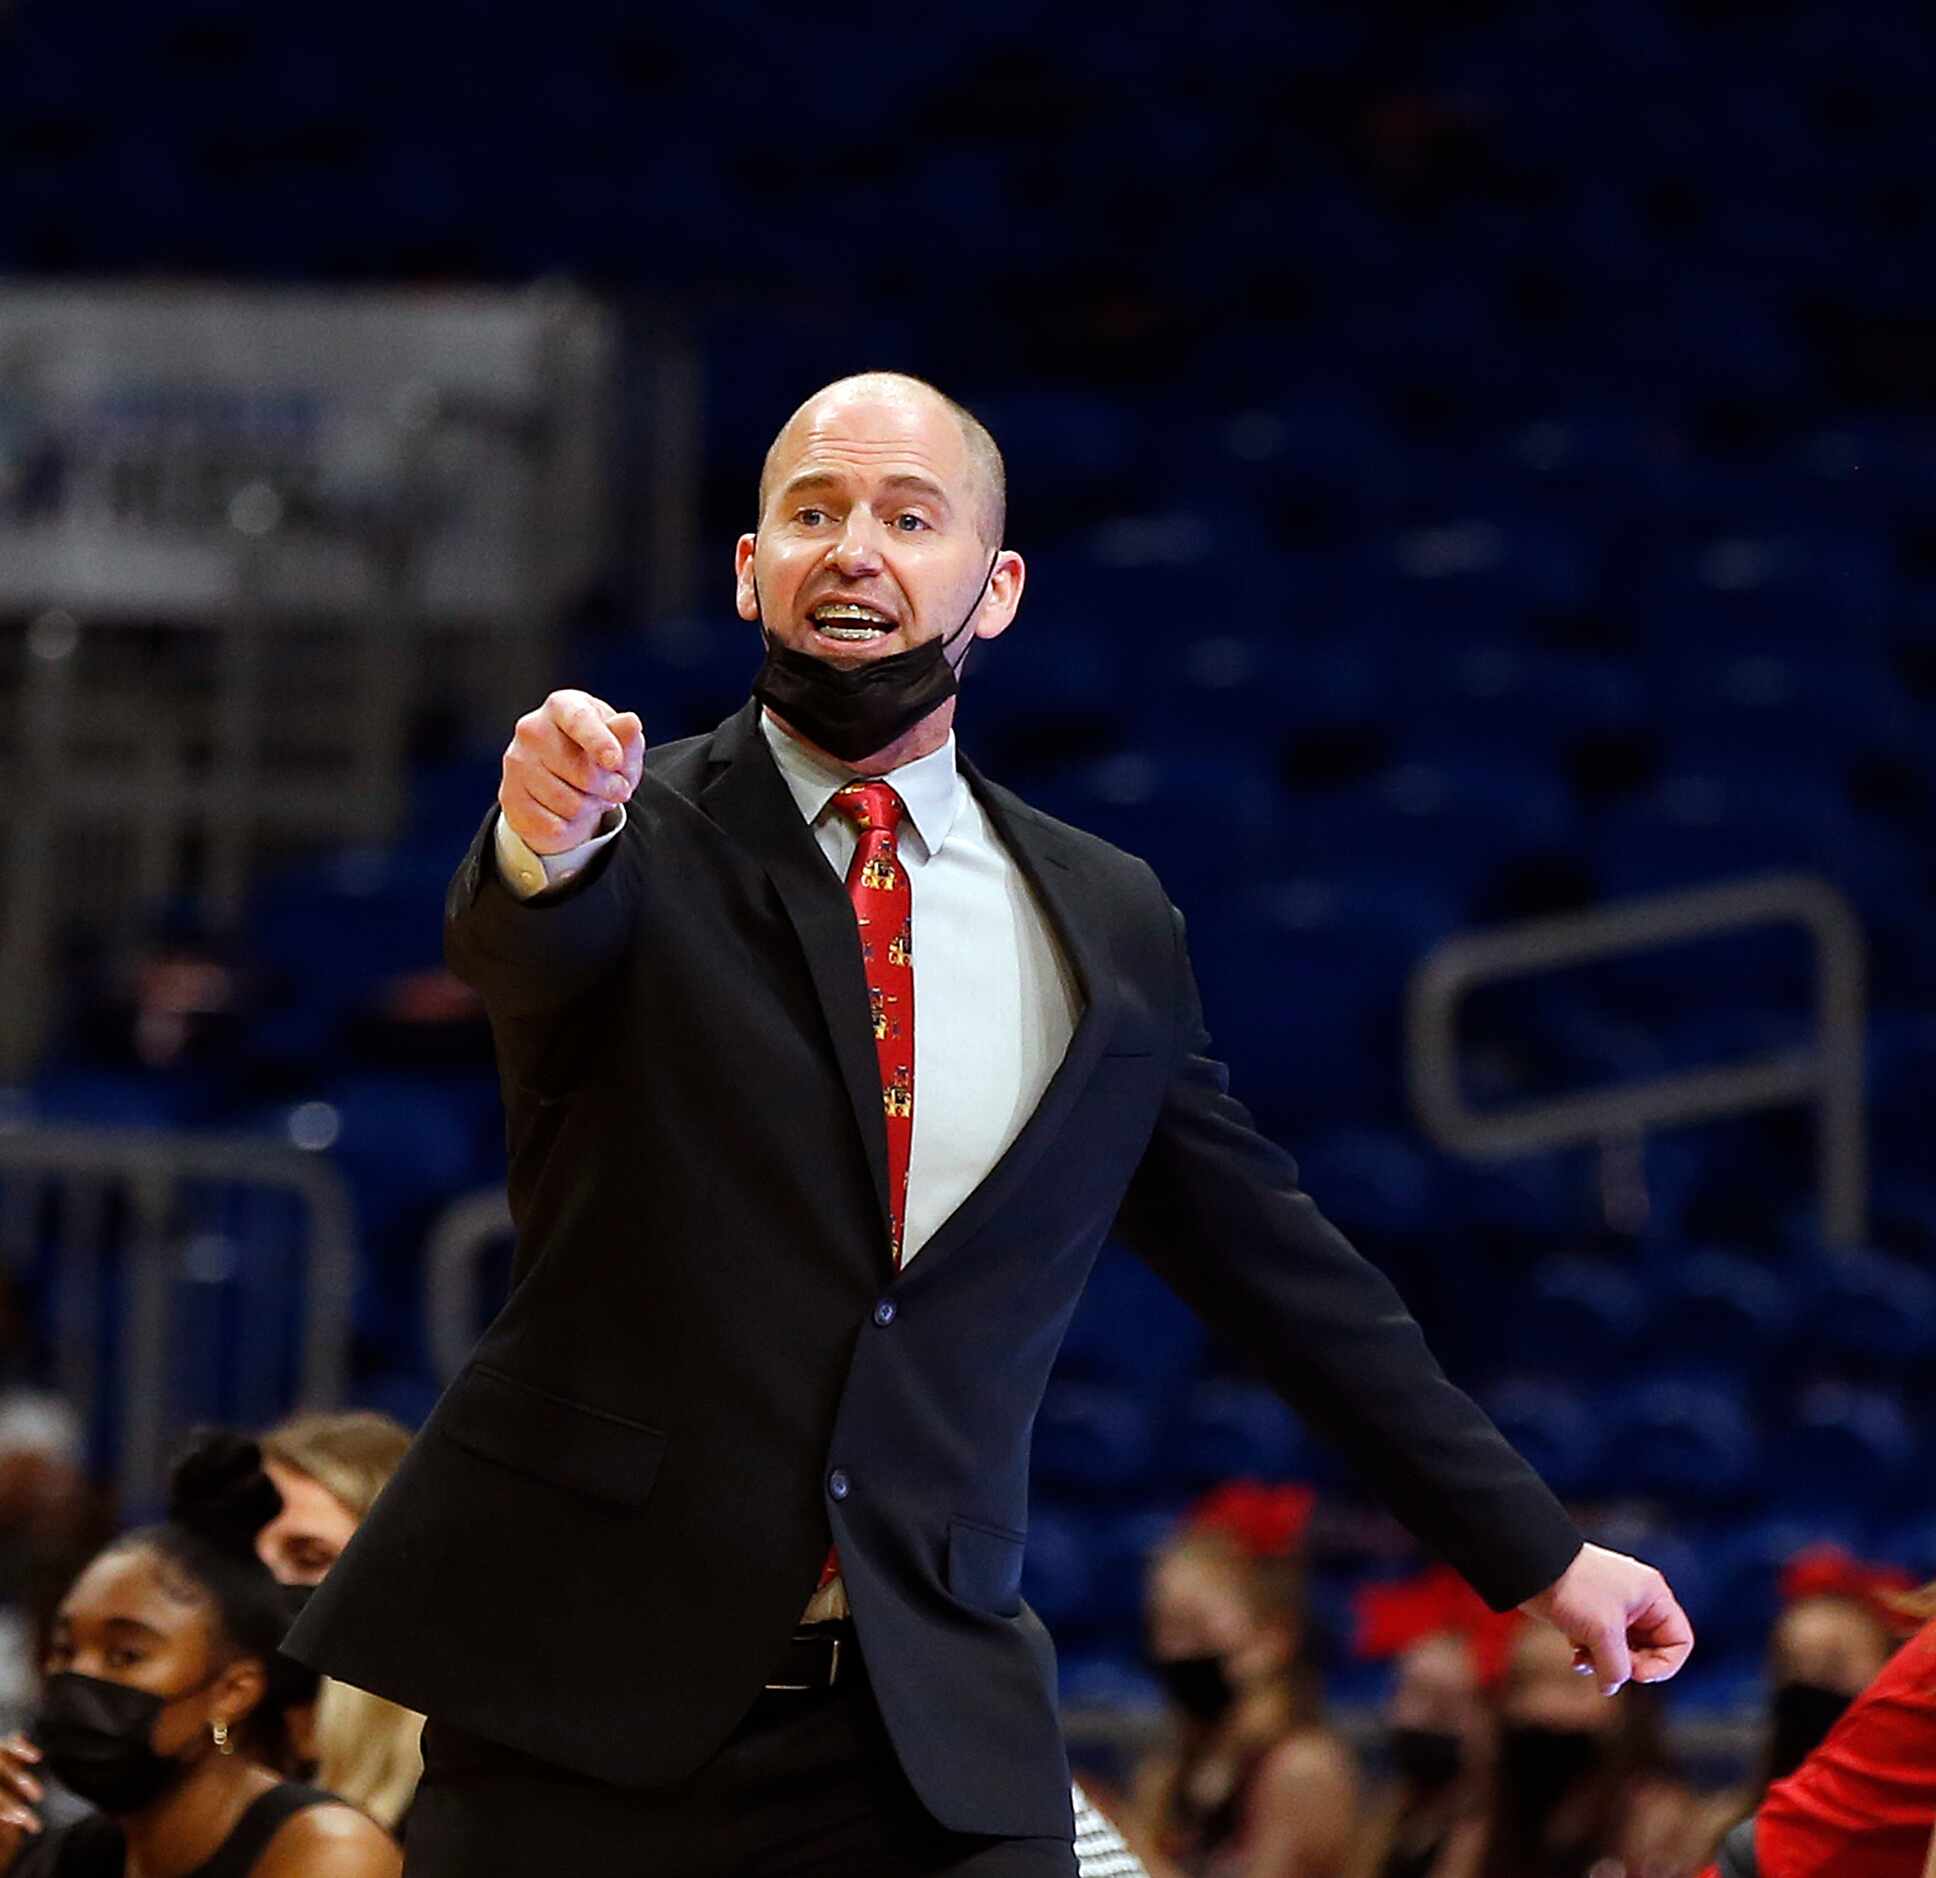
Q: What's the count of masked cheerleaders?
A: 4